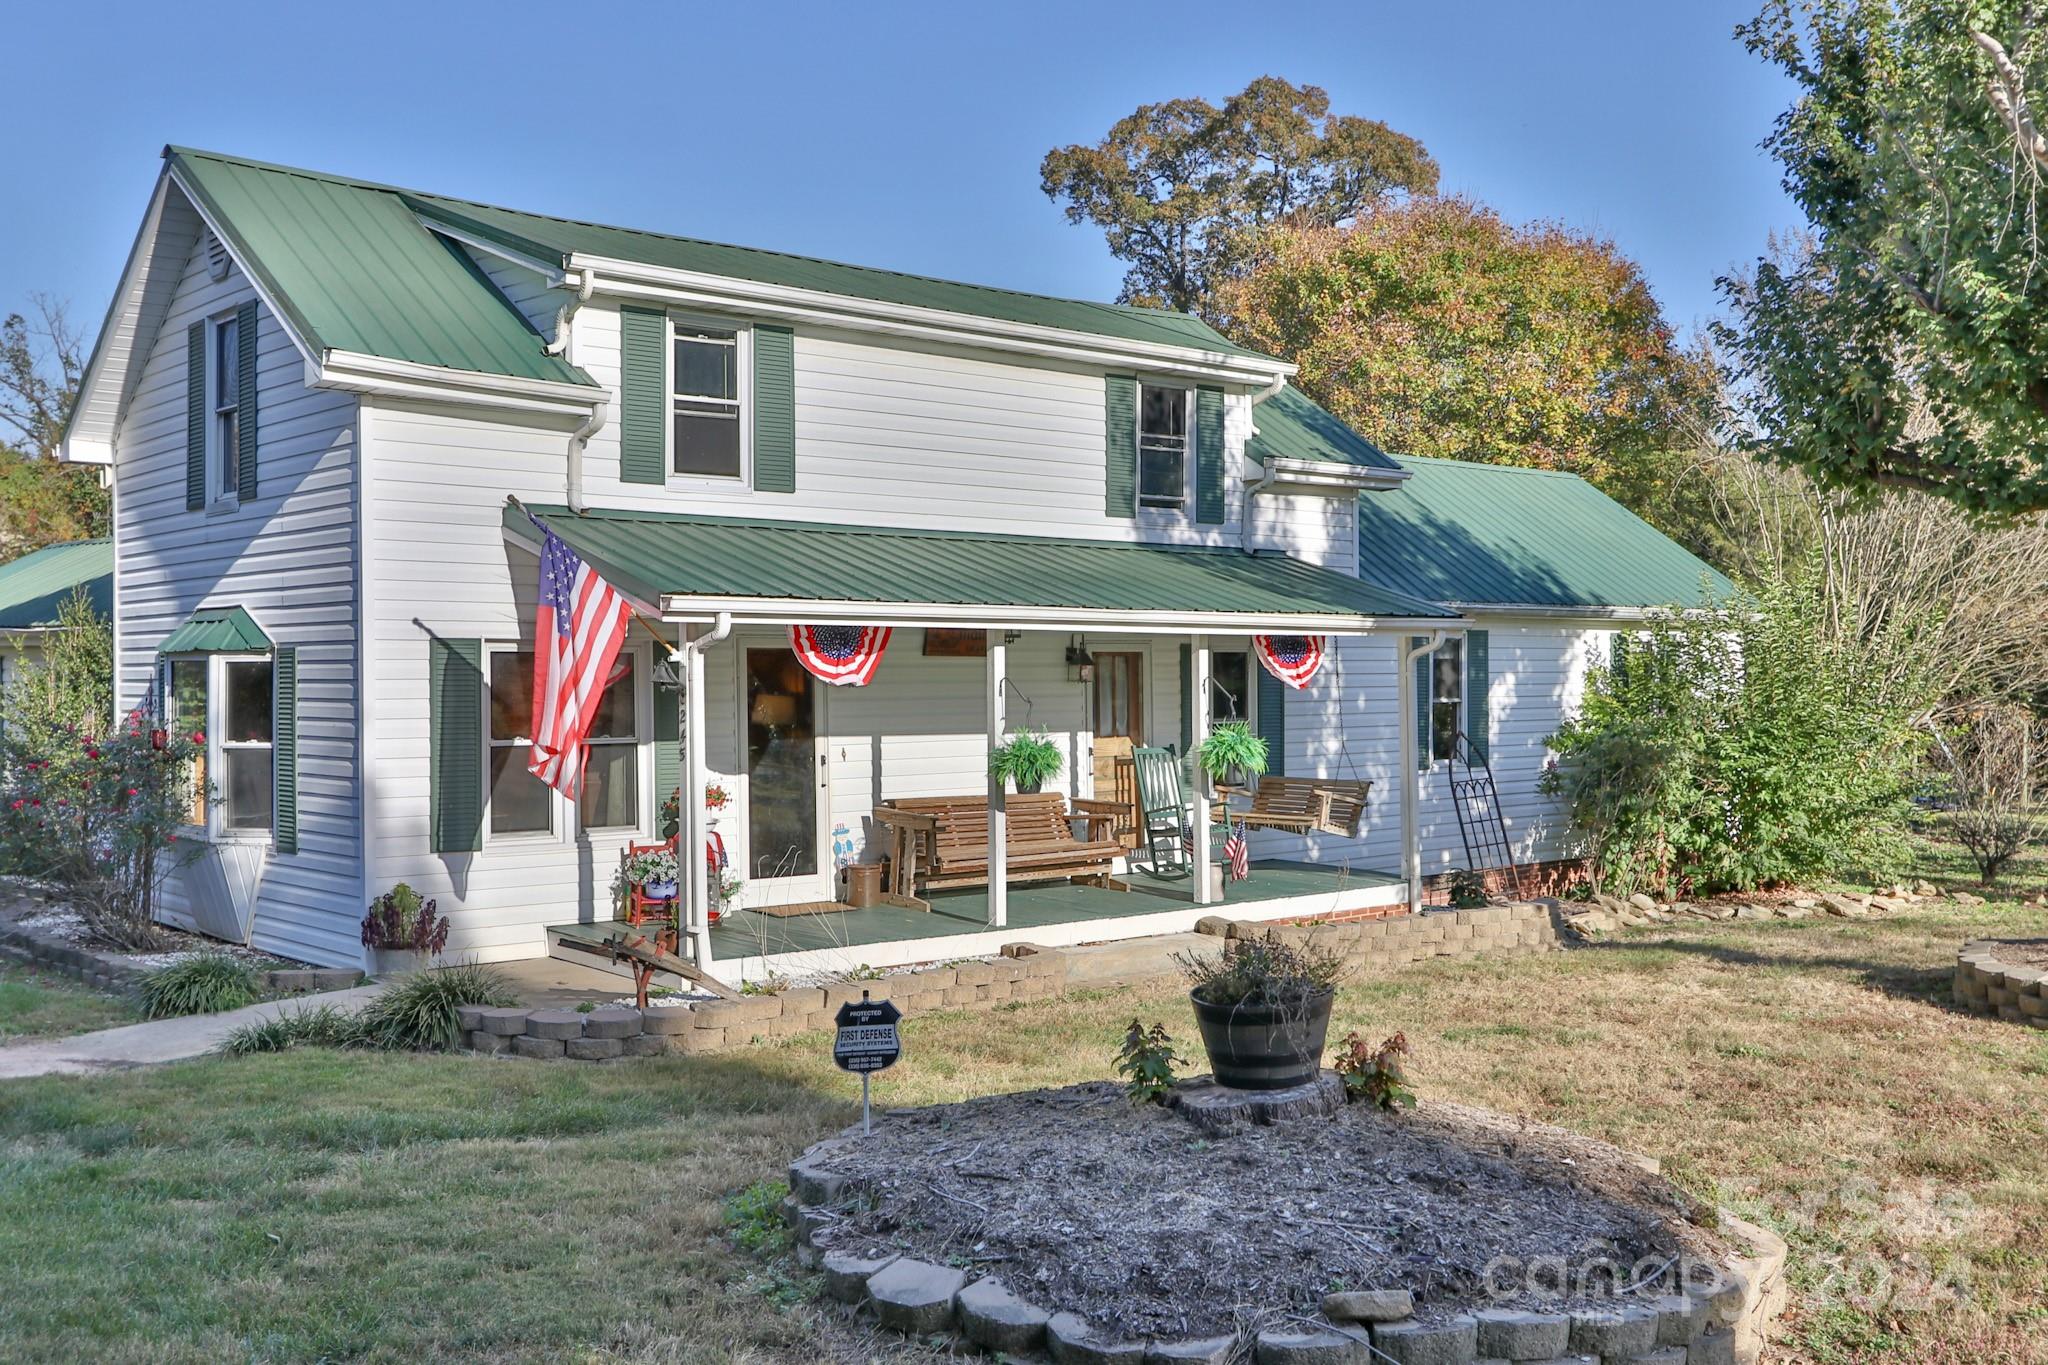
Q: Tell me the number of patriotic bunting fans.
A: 2